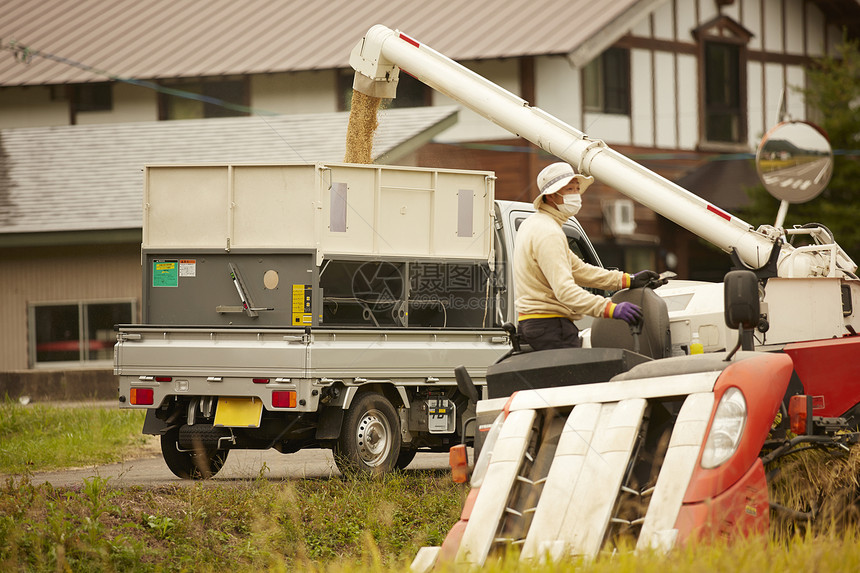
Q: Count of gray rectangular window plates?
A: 2